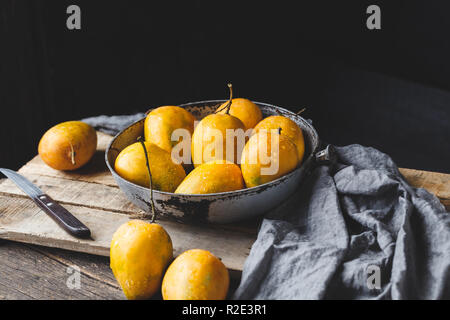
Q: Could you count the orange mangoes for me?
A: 10